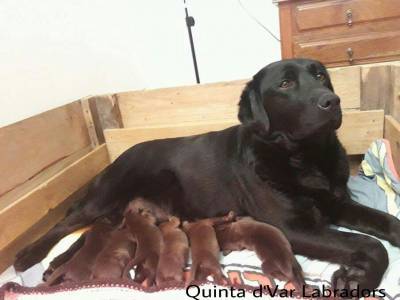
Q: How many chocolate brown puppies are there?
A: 6